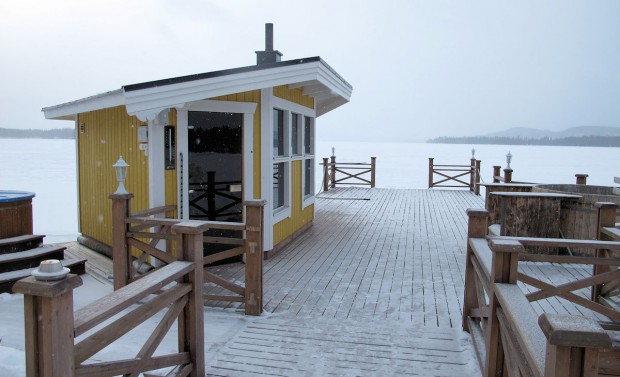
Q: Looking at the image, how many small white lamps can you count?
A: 4